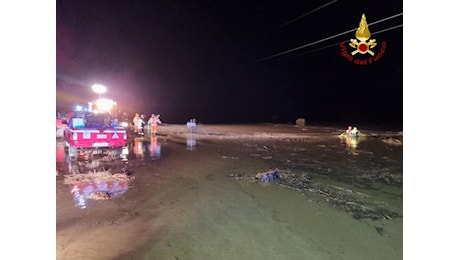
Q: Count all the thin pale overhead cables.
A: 3